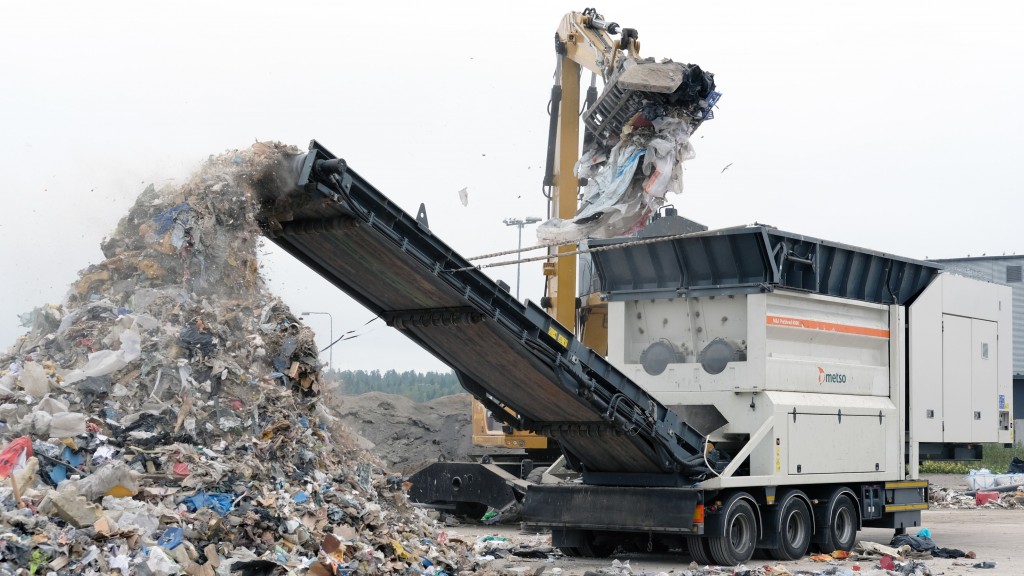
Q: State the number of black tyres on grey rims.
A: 3